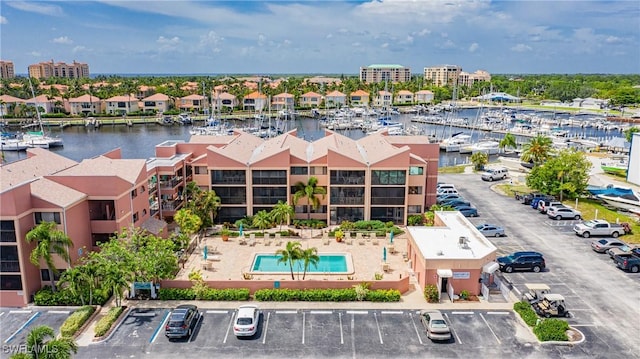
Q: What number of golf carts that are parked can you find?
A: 2